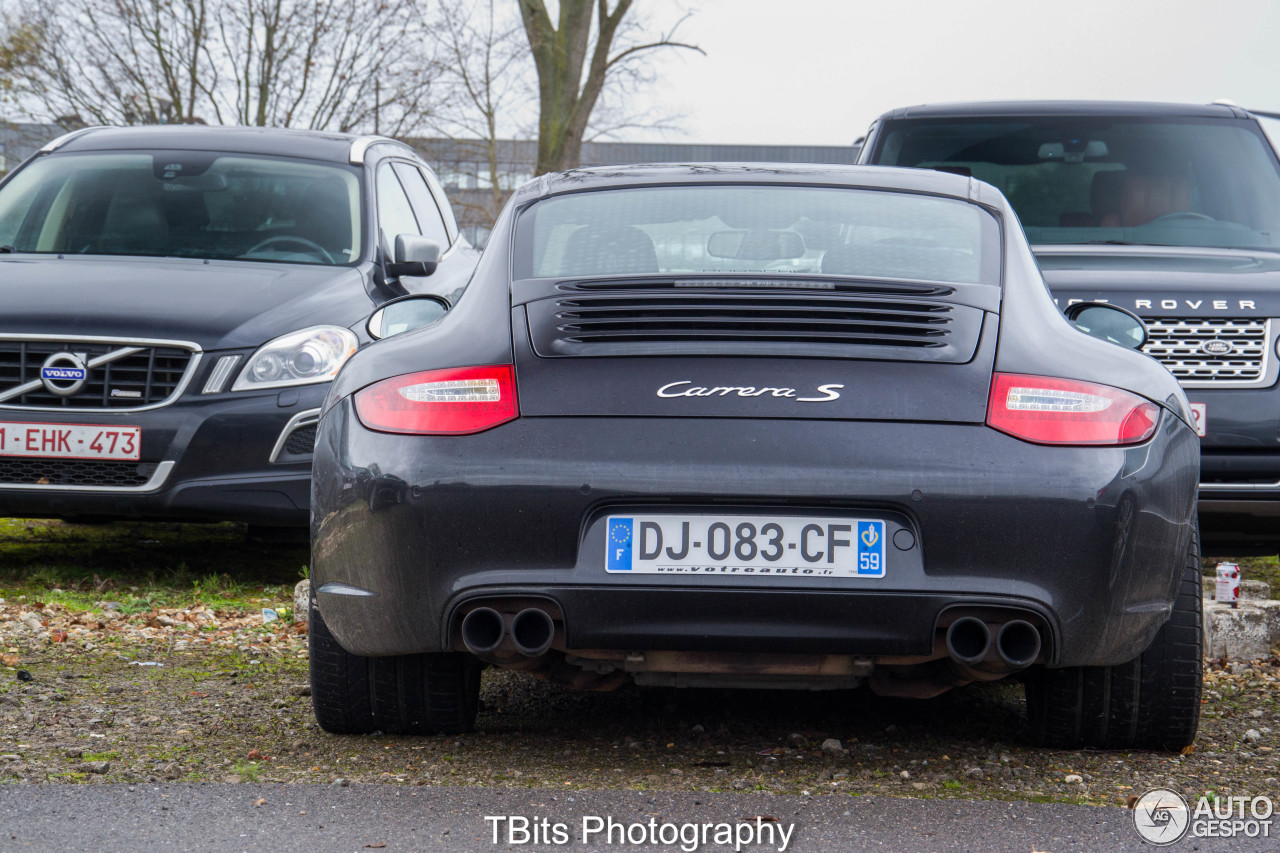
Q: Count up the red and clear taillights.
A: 2